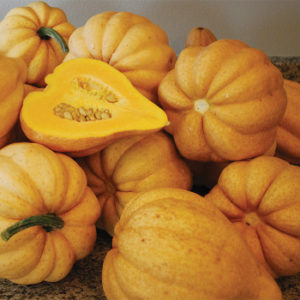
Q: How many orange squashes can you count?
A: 11